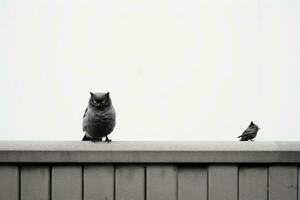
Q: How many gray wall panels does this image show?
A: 10